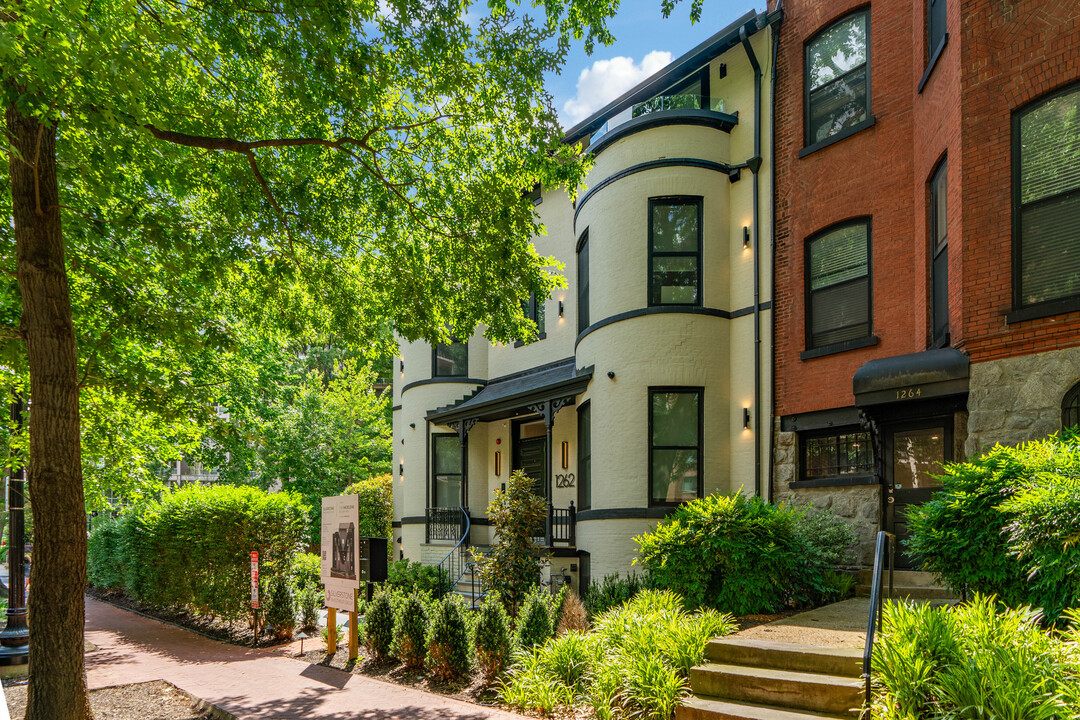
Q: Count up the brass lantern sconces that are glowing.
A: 2